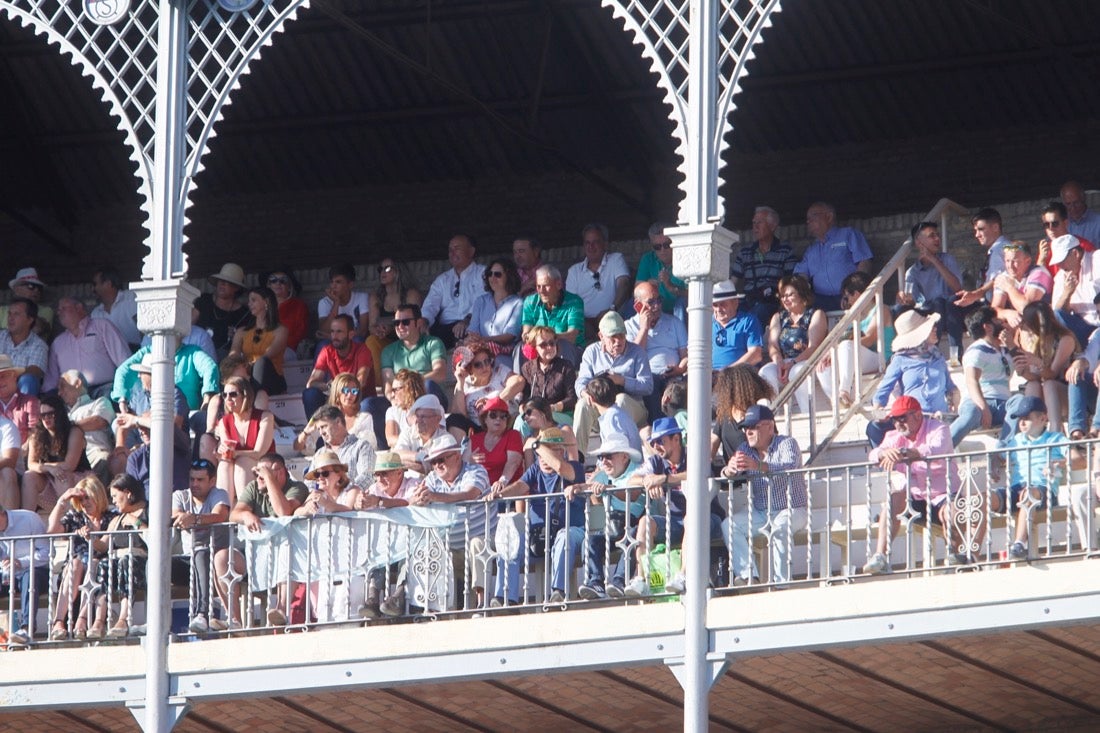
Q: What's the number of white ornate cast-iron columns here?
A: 2